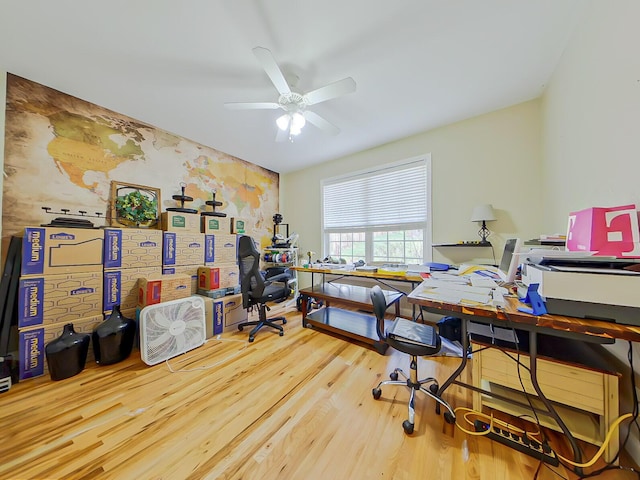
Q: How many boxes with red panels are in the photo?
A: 2